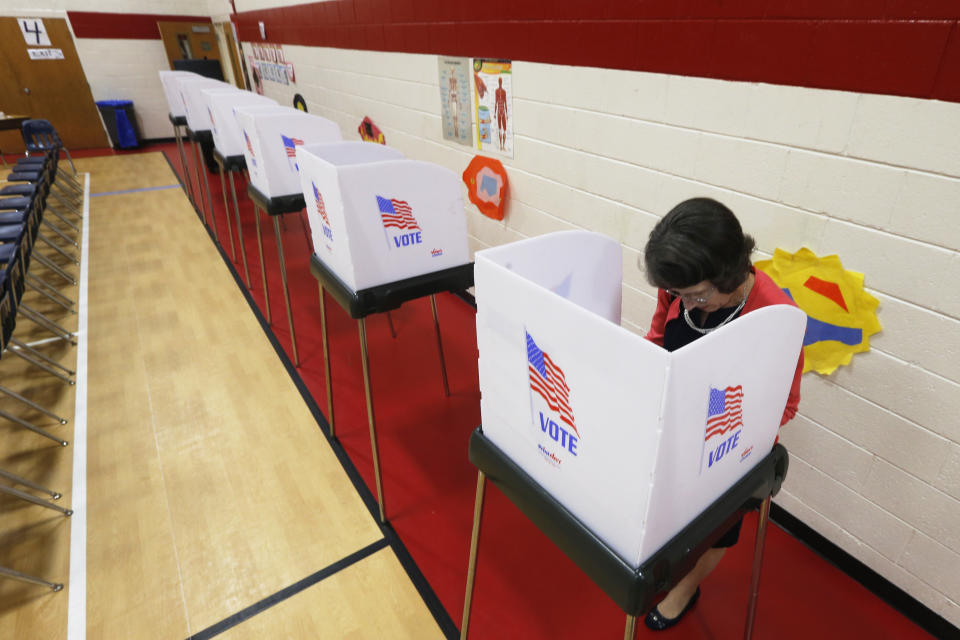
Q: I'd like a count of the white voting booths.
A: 6